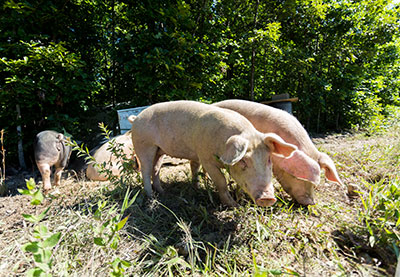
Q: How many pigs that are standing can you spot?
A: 3